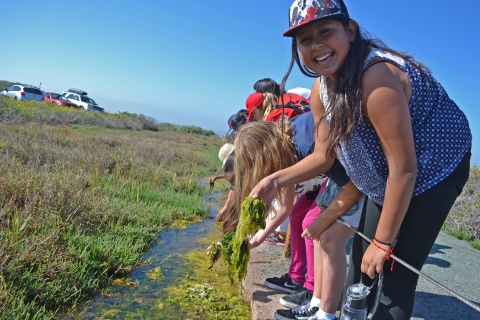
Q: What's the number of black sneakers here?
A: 3